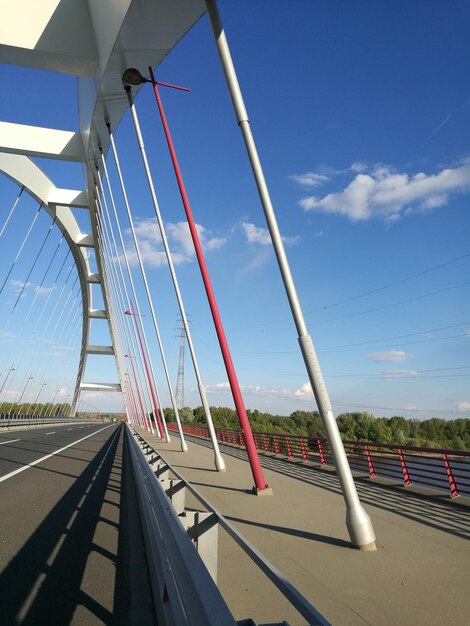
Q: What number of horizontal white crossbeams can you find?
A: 8